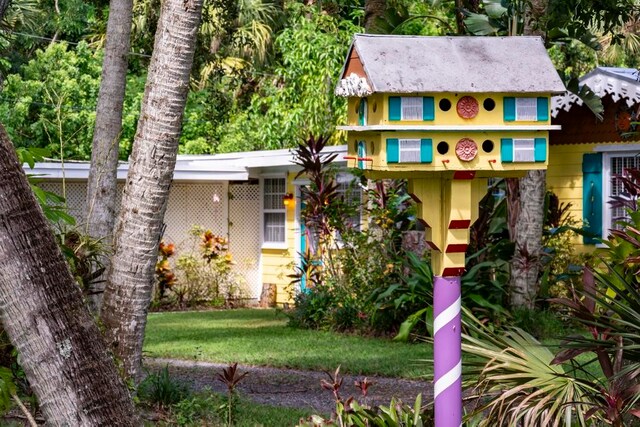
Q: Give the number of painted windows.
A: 4